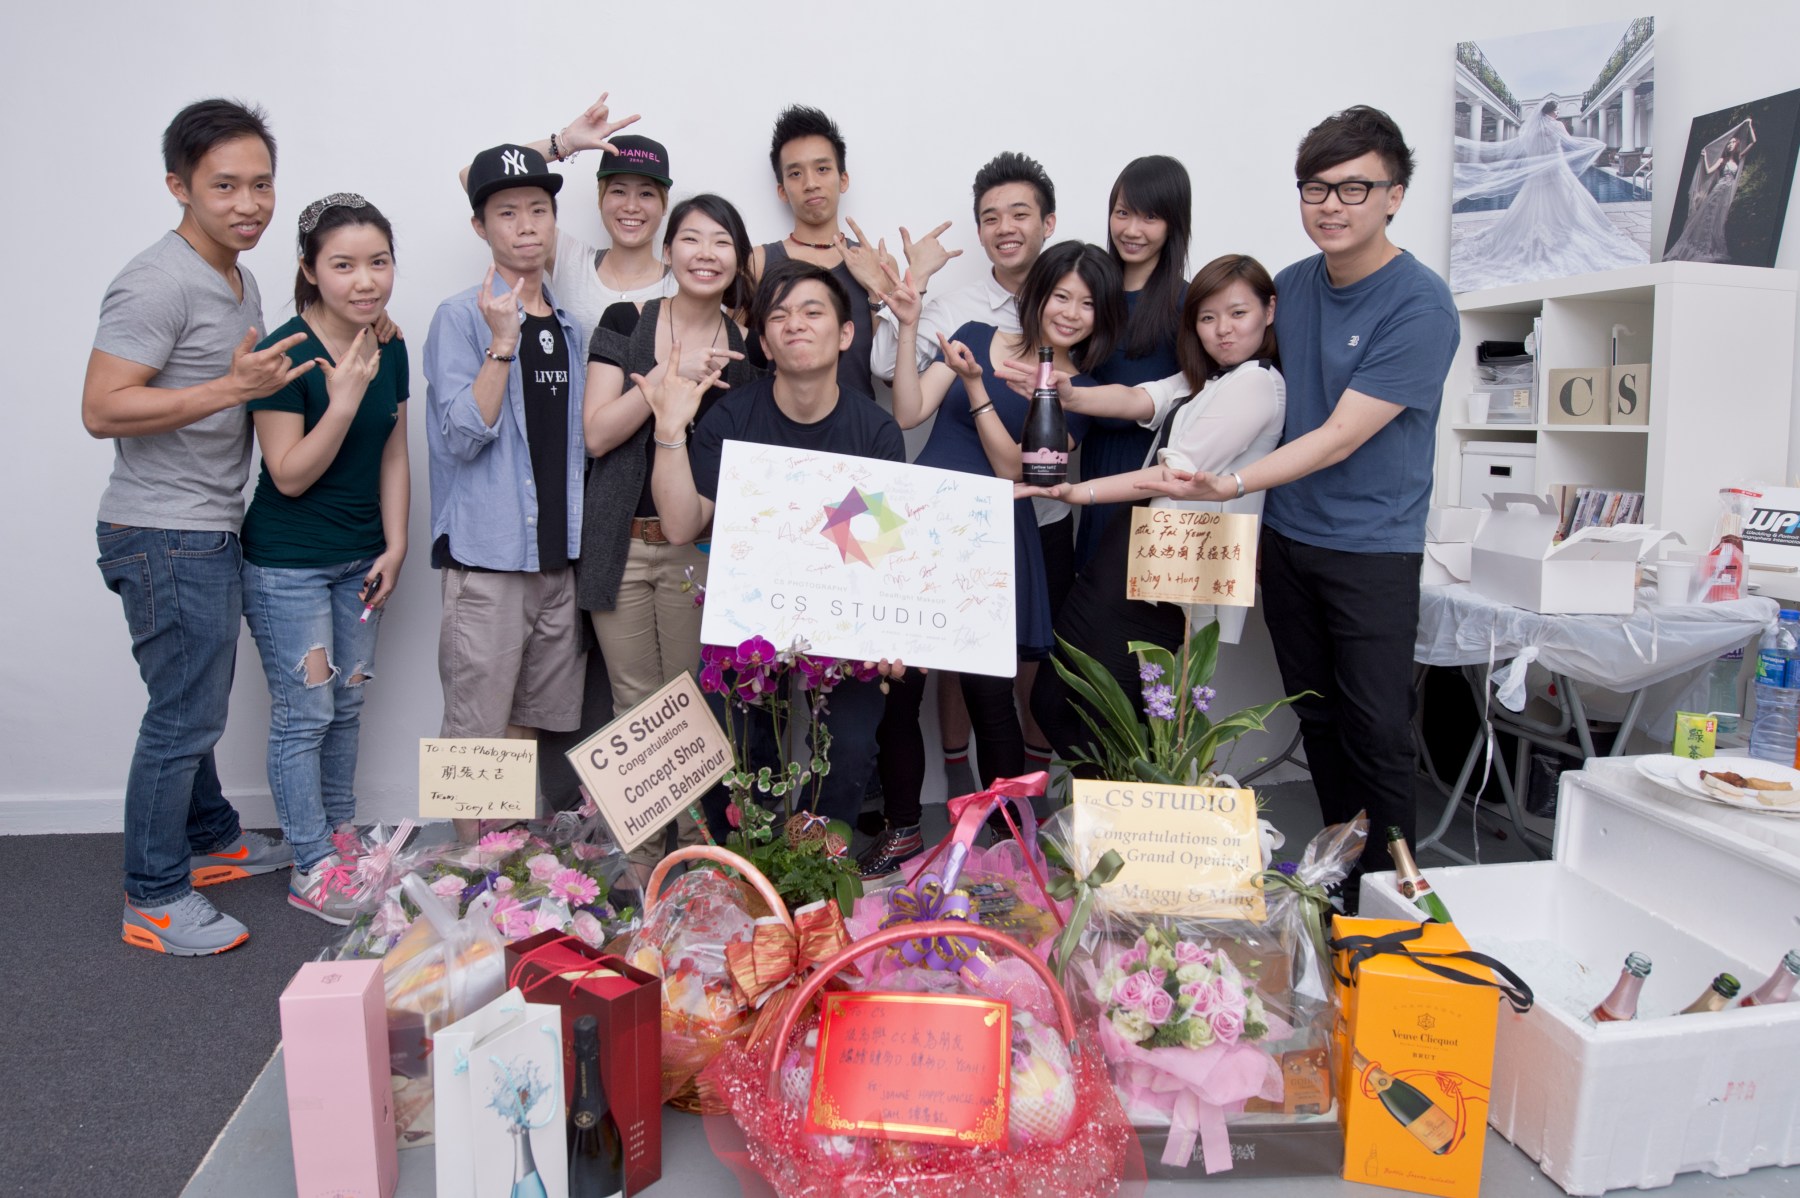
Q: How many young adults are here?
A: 12